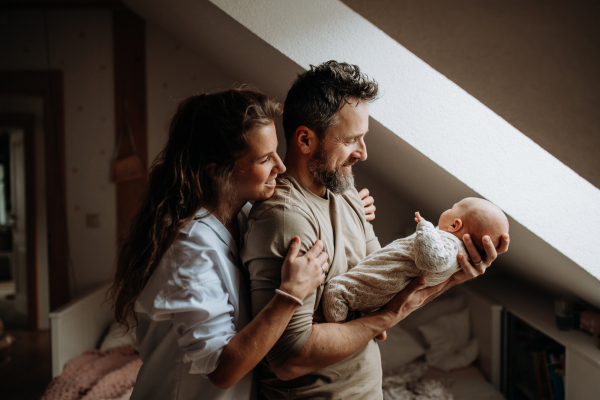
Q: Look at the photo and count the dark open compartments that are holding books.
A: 1